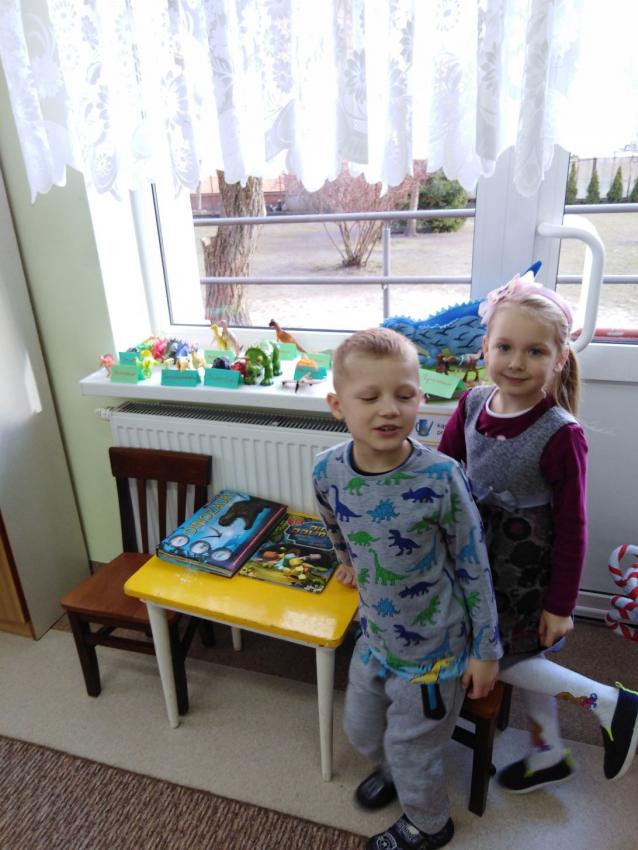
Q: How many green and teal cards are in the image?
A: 9